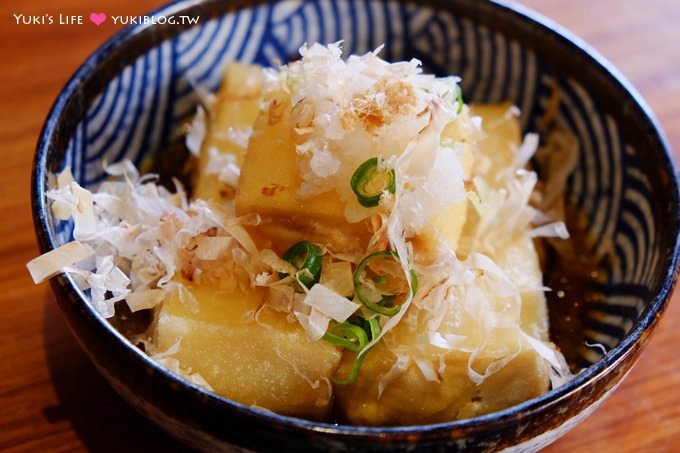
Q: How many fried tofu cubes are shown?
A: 5